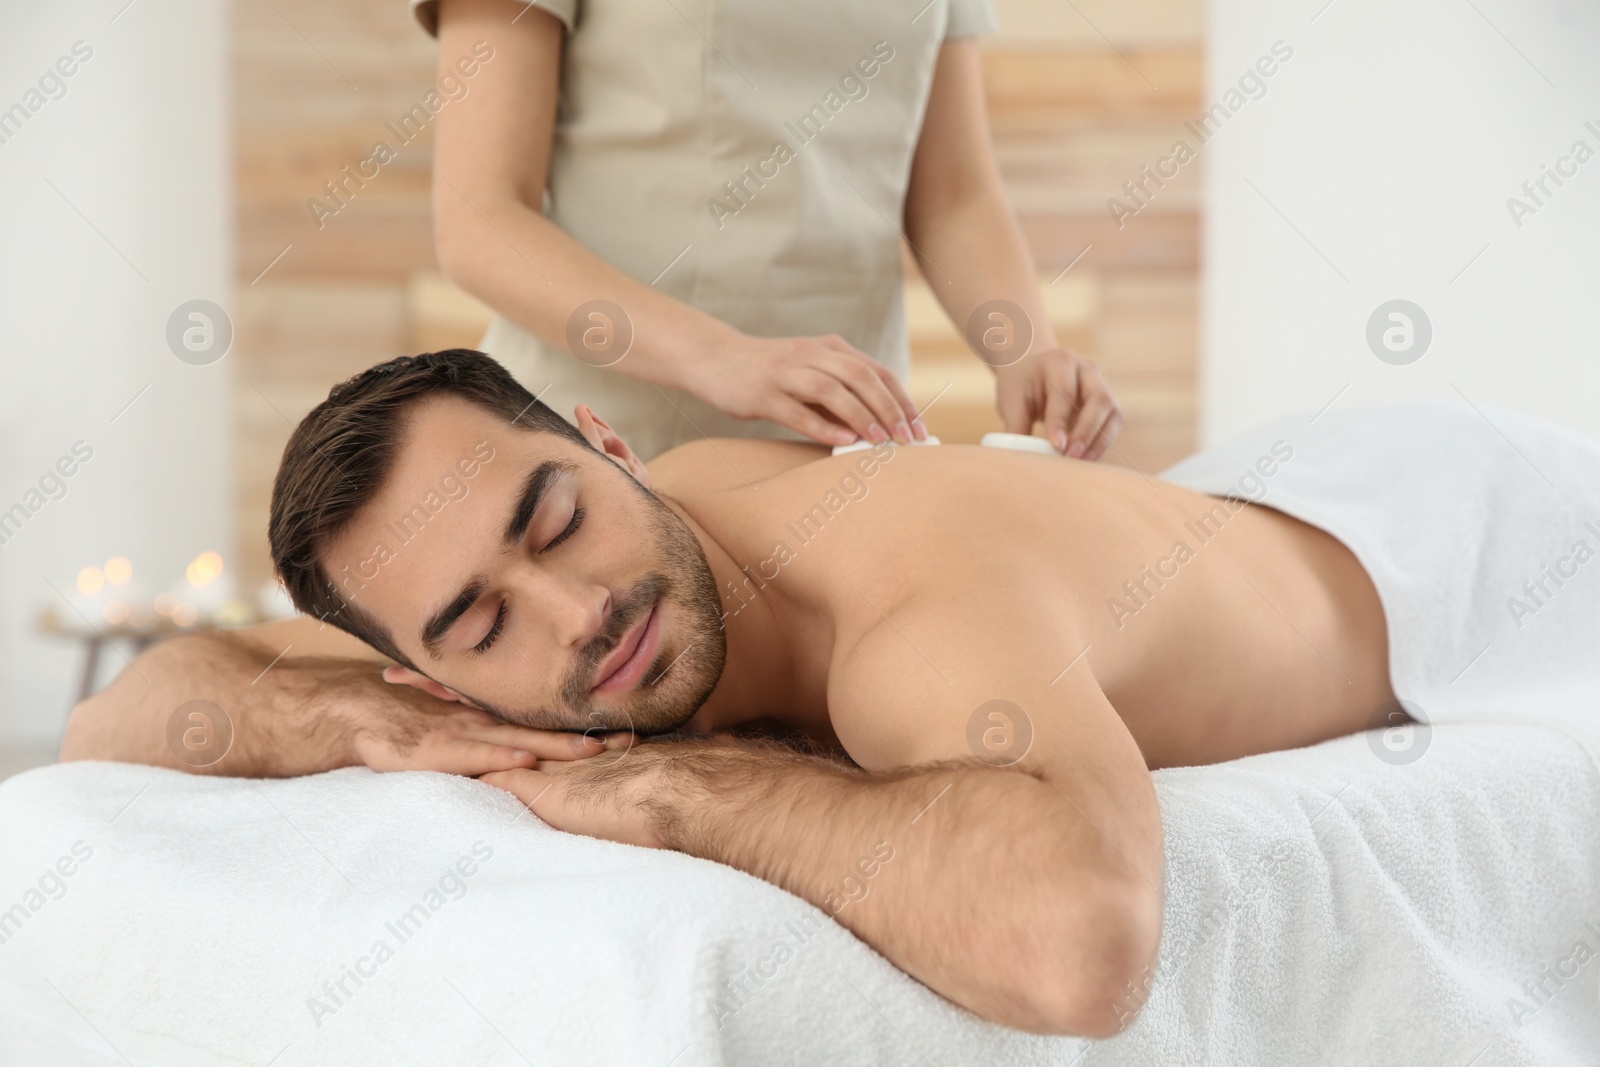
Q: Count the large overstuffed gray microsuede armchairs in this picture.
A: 0